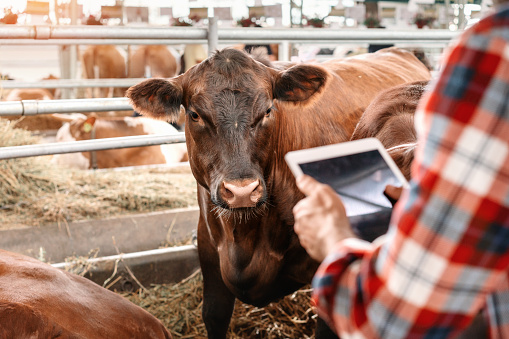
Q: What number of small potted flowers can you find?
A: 7